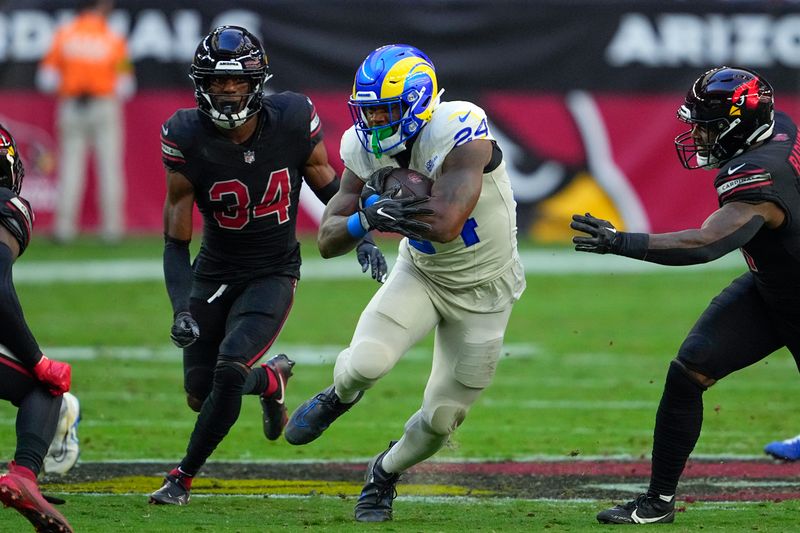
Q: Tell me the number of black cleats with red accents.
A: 2